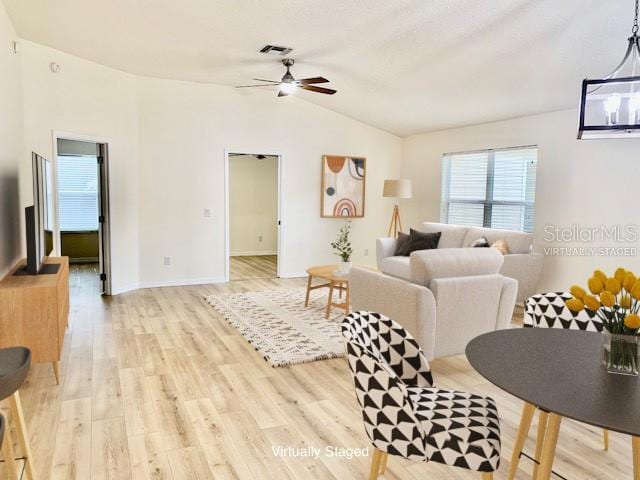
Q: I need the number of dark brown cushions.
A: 2